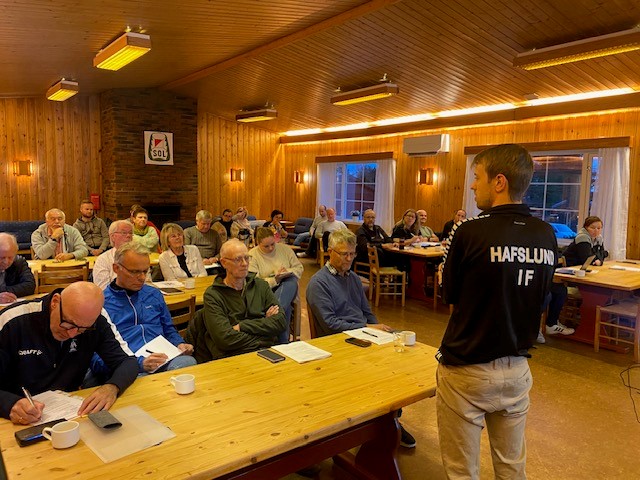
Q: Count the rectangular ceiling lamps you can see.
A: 5